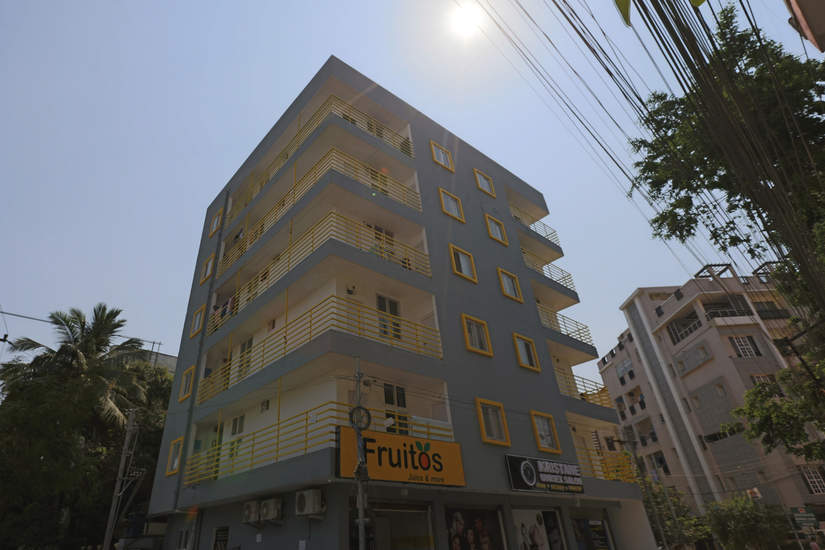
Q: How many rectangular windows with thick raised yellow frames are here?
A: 15